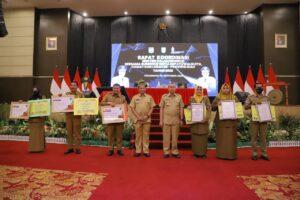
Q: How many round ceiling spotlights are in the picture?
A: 5